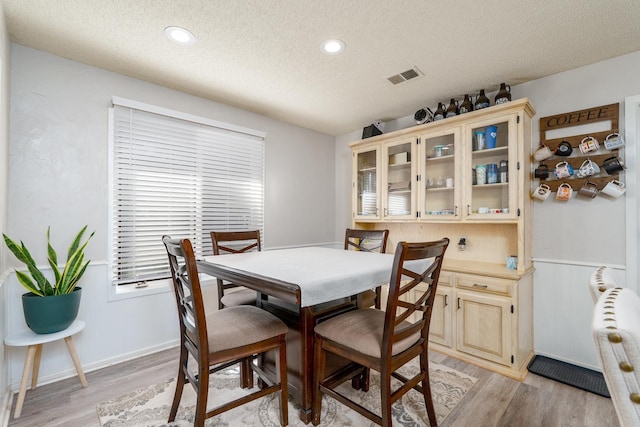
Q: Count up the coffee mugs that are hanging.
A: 12